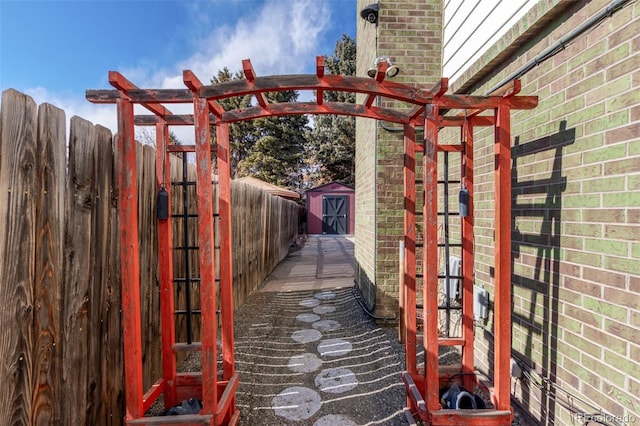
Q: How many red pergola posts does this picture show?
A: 8